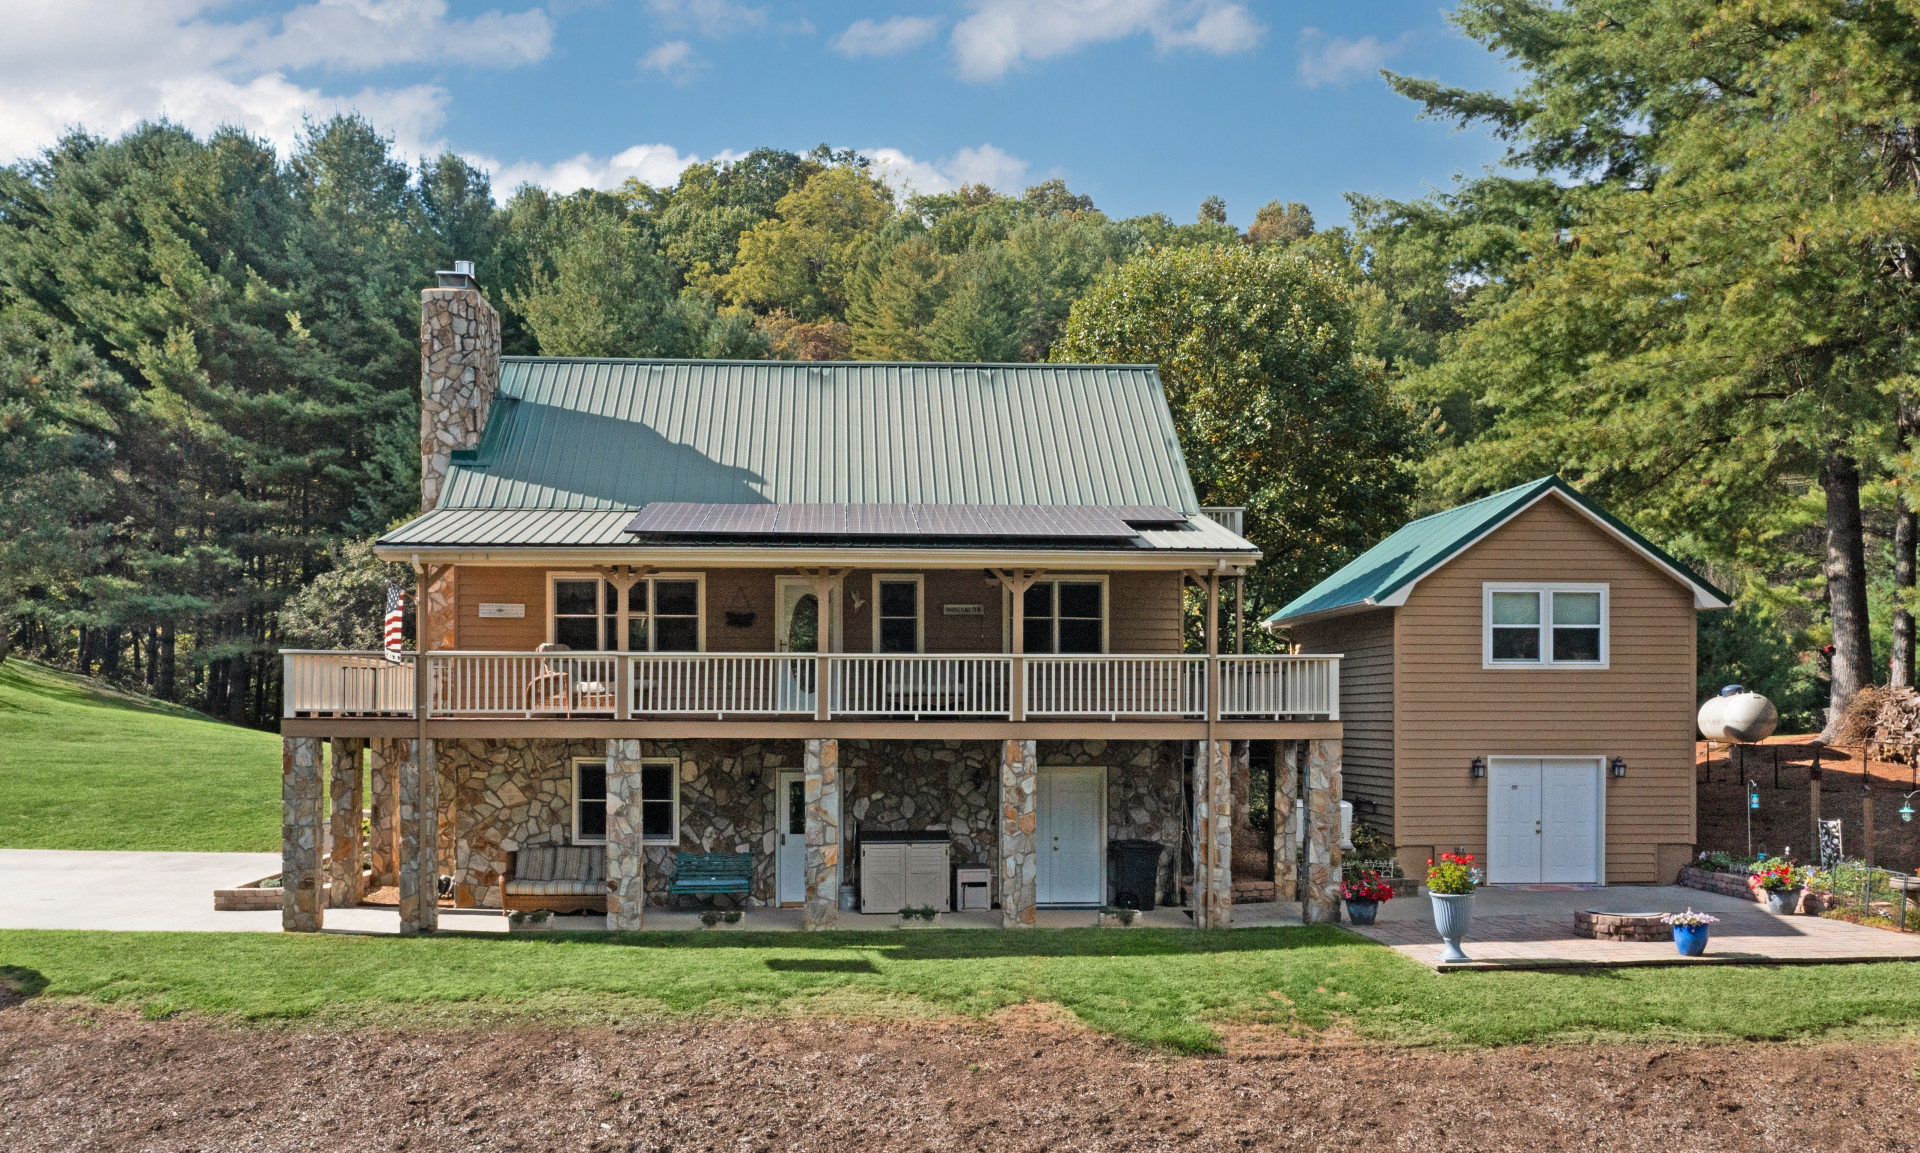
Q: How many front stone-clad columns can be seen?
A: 7